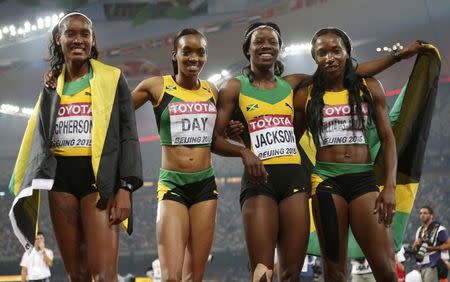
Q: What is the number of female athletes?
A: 4